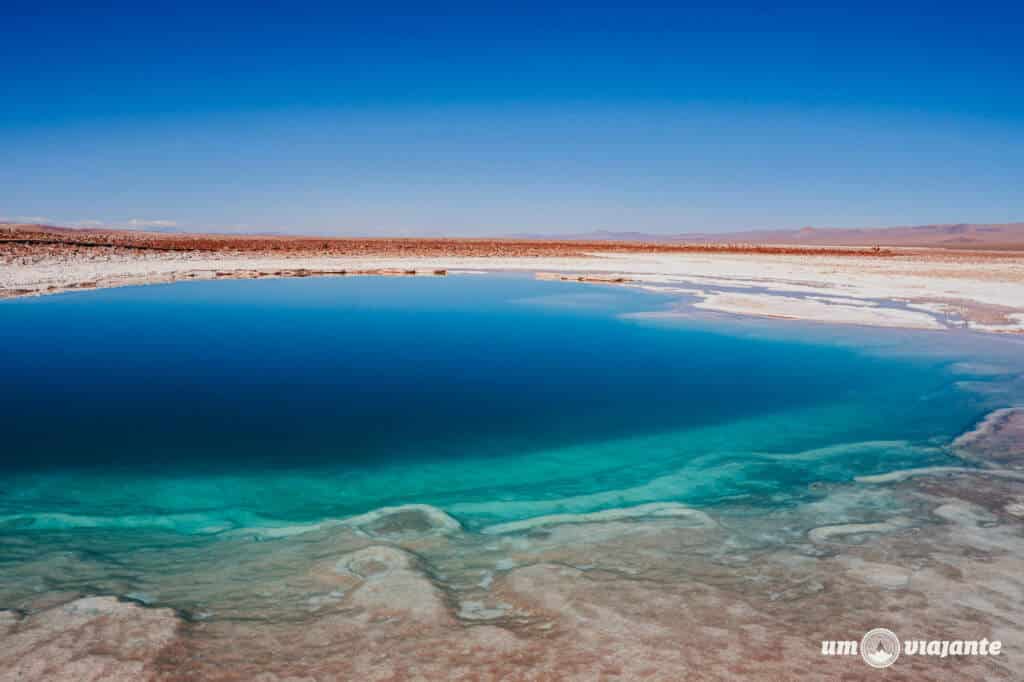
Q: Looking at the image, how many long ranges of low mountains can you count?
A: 1